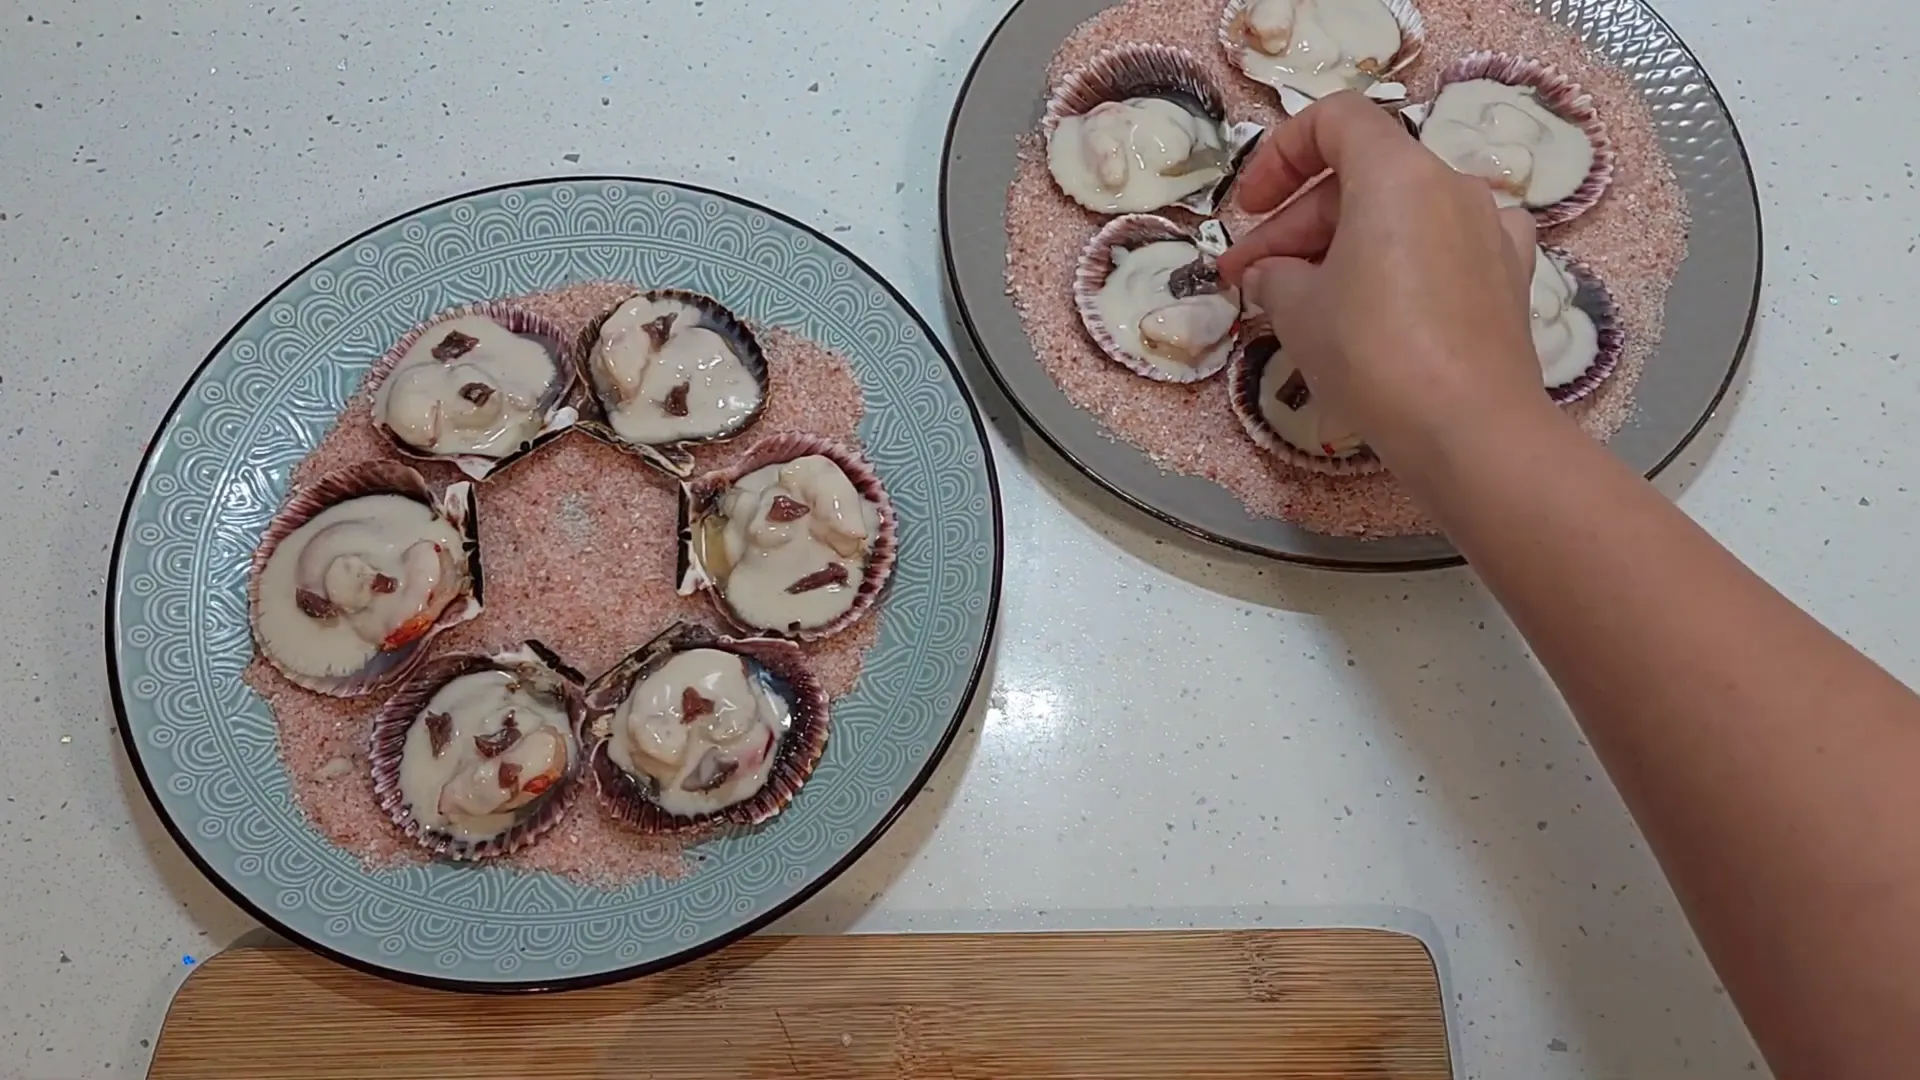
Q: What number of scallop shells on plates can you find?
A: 12